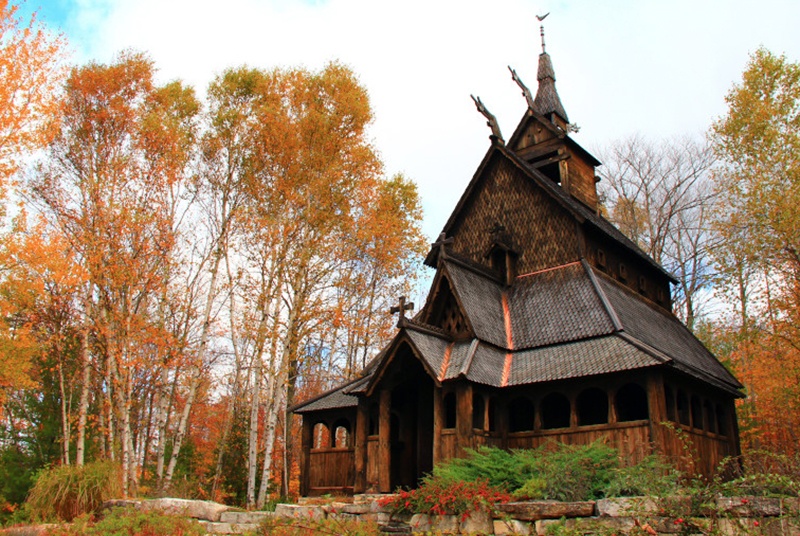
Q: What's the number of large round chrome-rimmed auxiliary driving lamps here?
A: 0